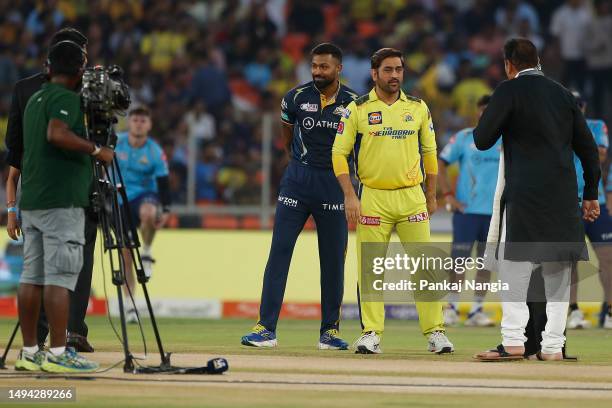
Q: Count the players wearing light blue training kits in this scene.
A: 3